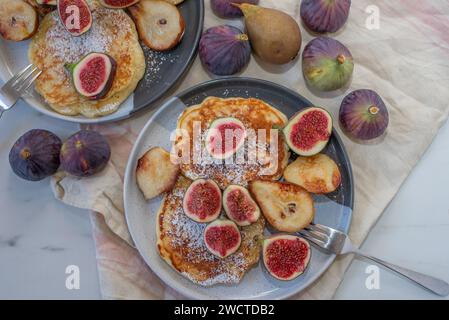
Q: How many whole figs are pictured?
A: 7